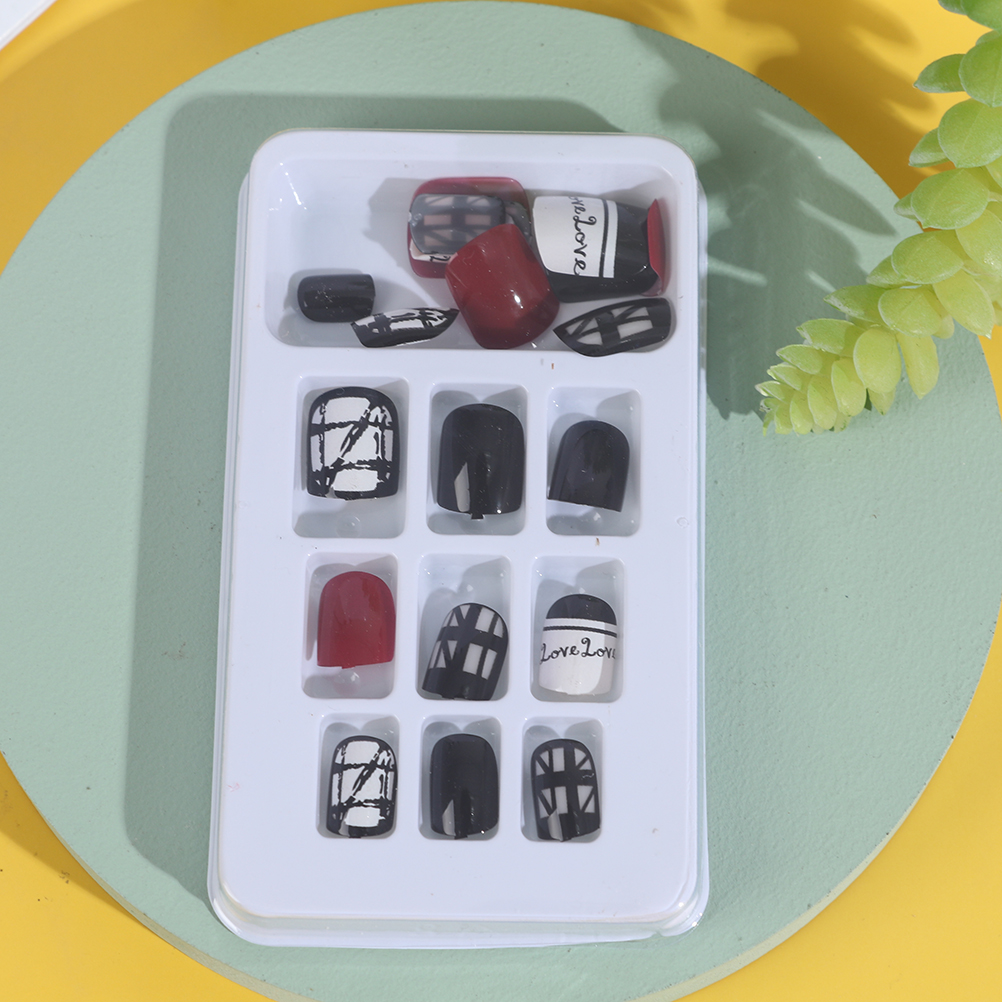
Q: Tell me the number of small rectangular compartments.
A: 9